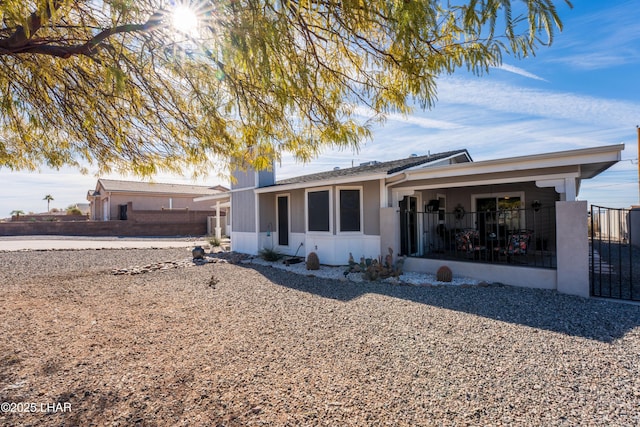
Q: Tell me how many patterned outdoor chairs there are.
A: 2